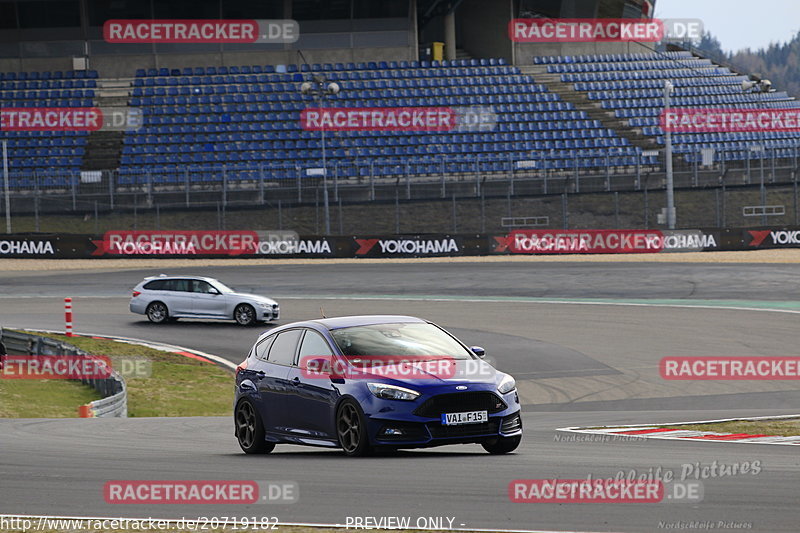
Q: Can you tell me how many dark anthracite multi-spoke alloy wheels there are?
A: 2